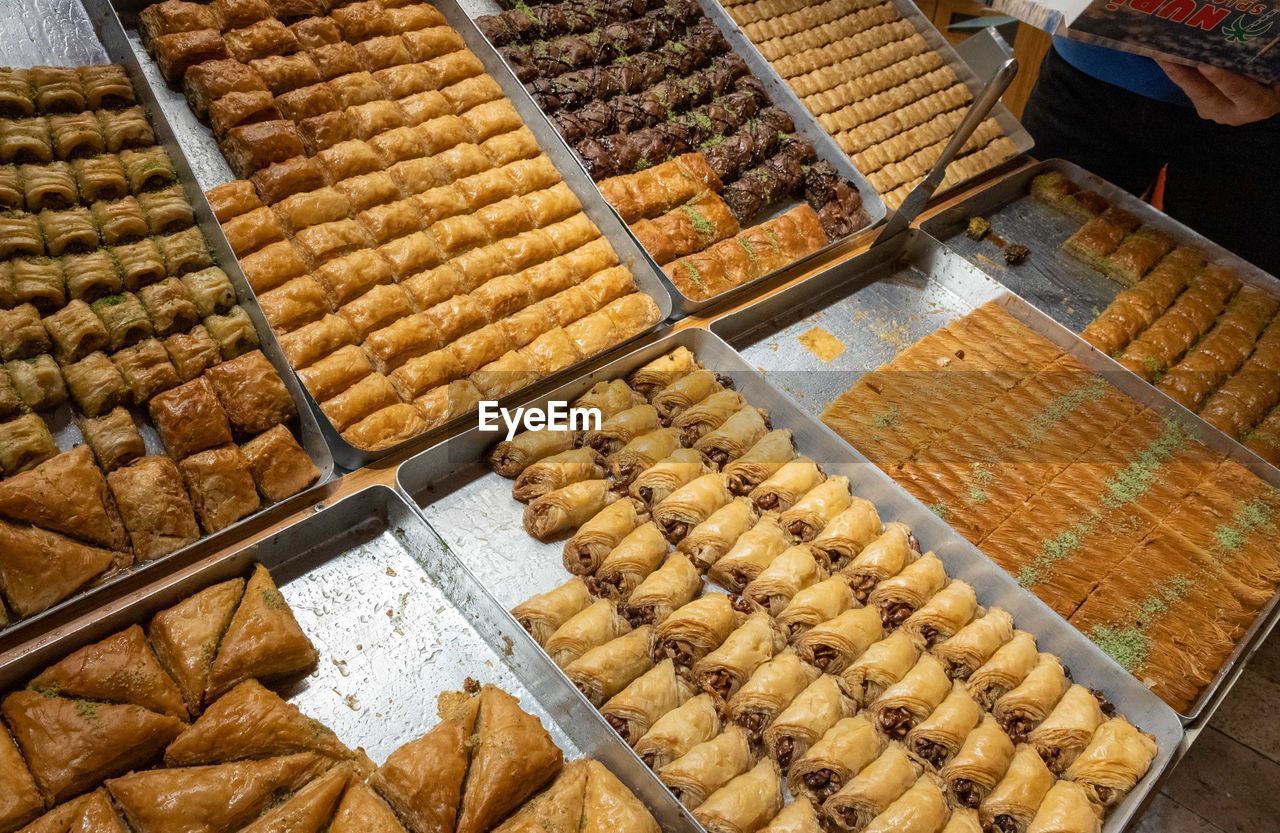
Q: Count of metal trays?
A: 8